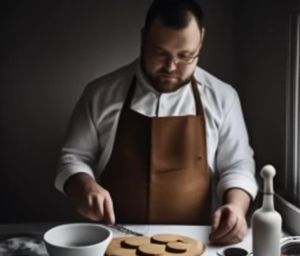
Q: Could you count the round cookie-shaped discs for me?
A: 4